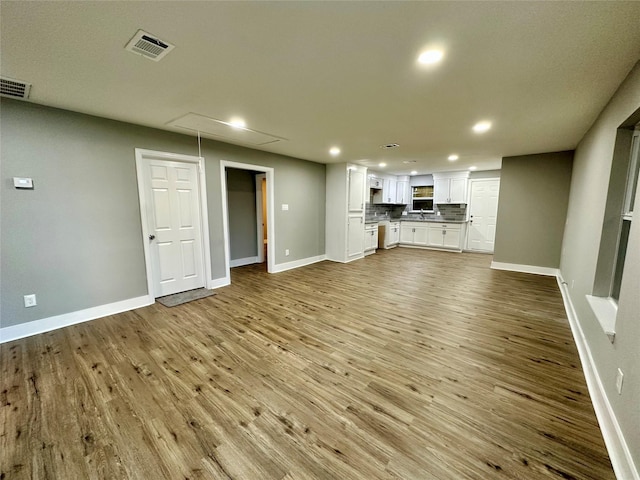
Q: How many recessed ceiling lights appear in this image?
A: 8